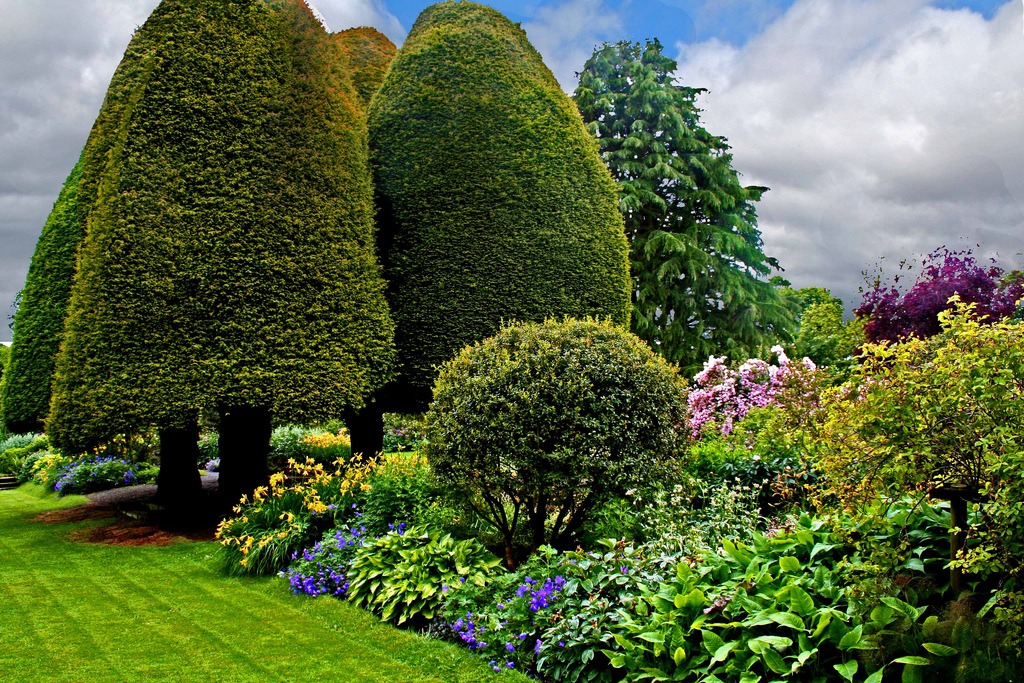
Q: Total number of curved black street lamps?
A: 0